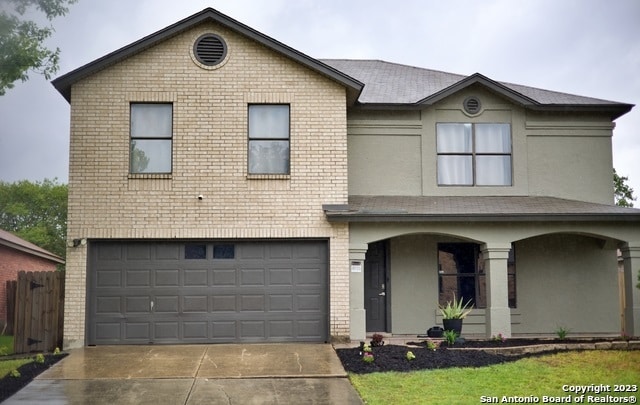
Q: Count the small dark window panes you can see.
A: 2